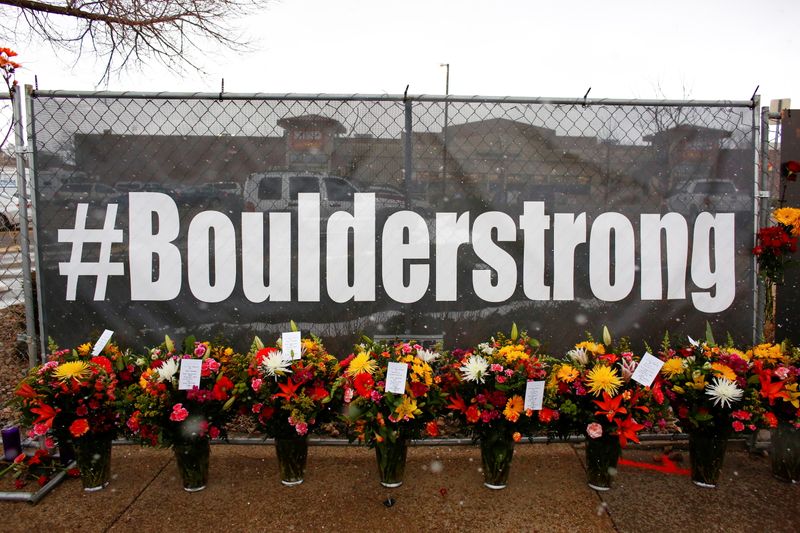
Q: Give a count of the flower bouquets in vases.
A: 8